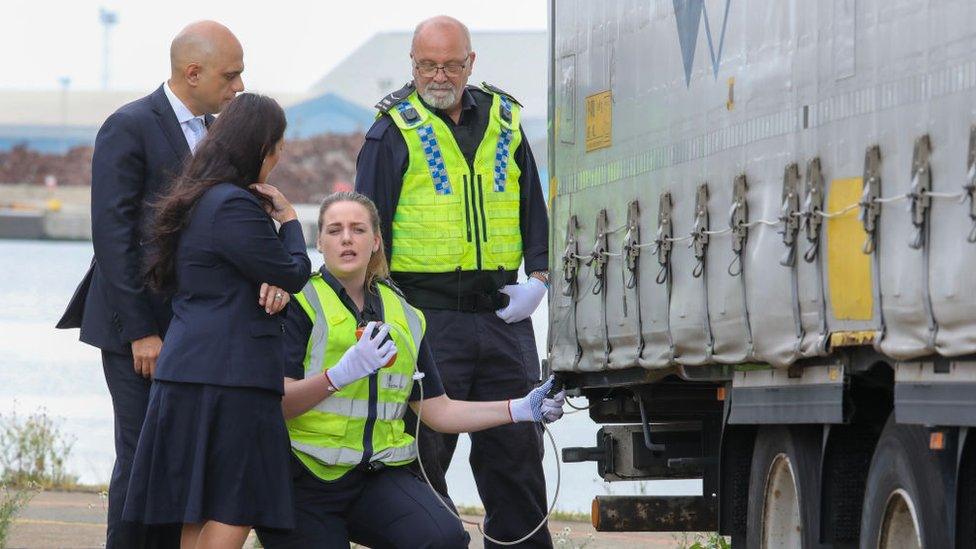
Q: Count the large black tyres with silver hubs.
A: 2